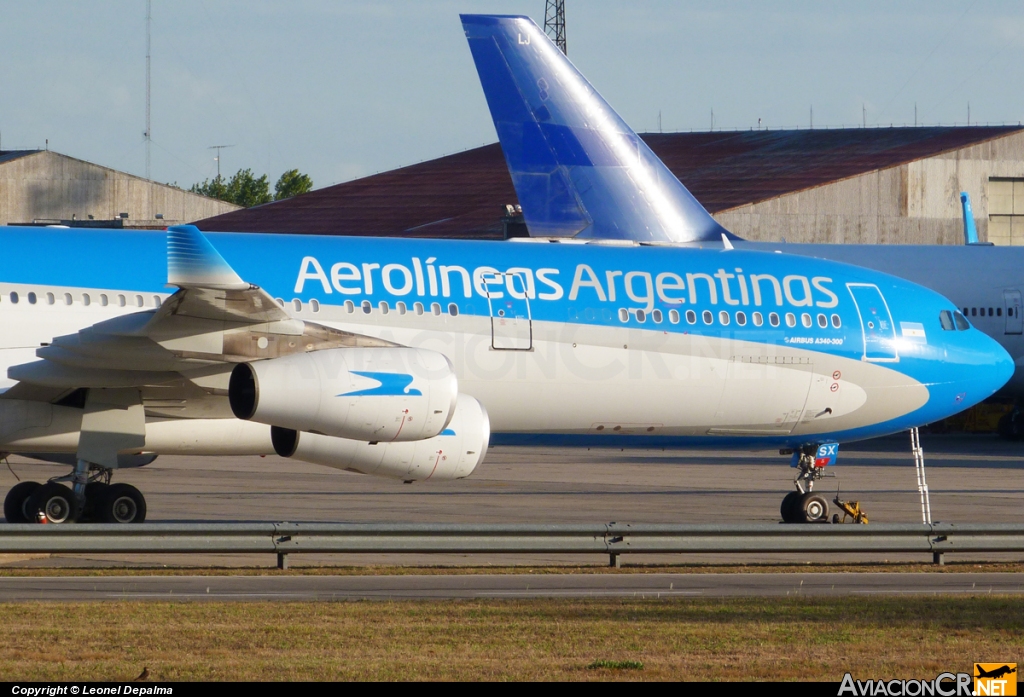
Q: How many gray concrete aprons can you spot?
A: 1